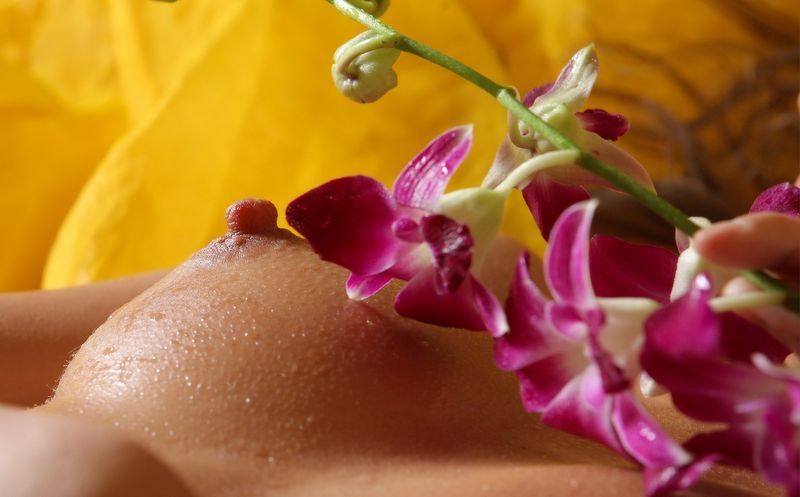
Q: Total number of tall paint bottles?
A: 0